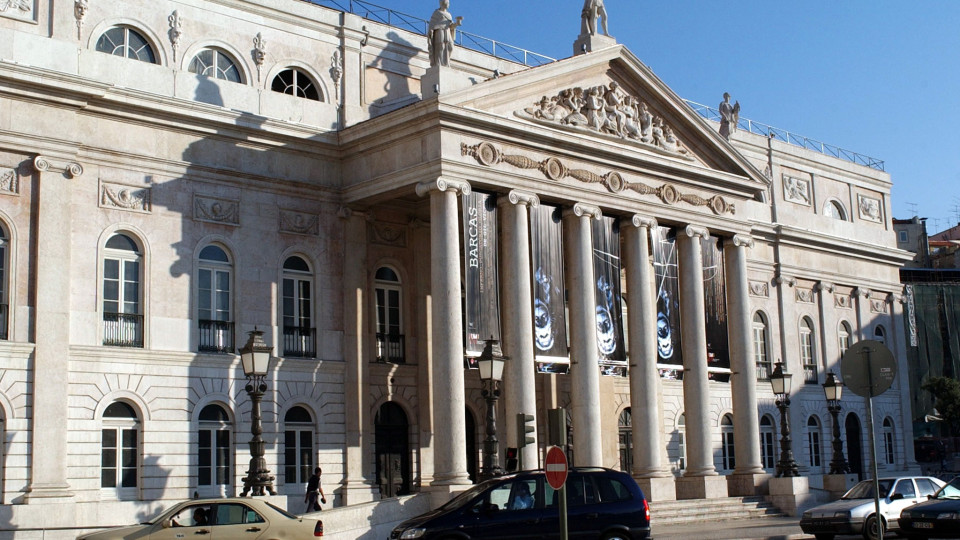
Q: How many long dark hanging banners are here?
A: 5